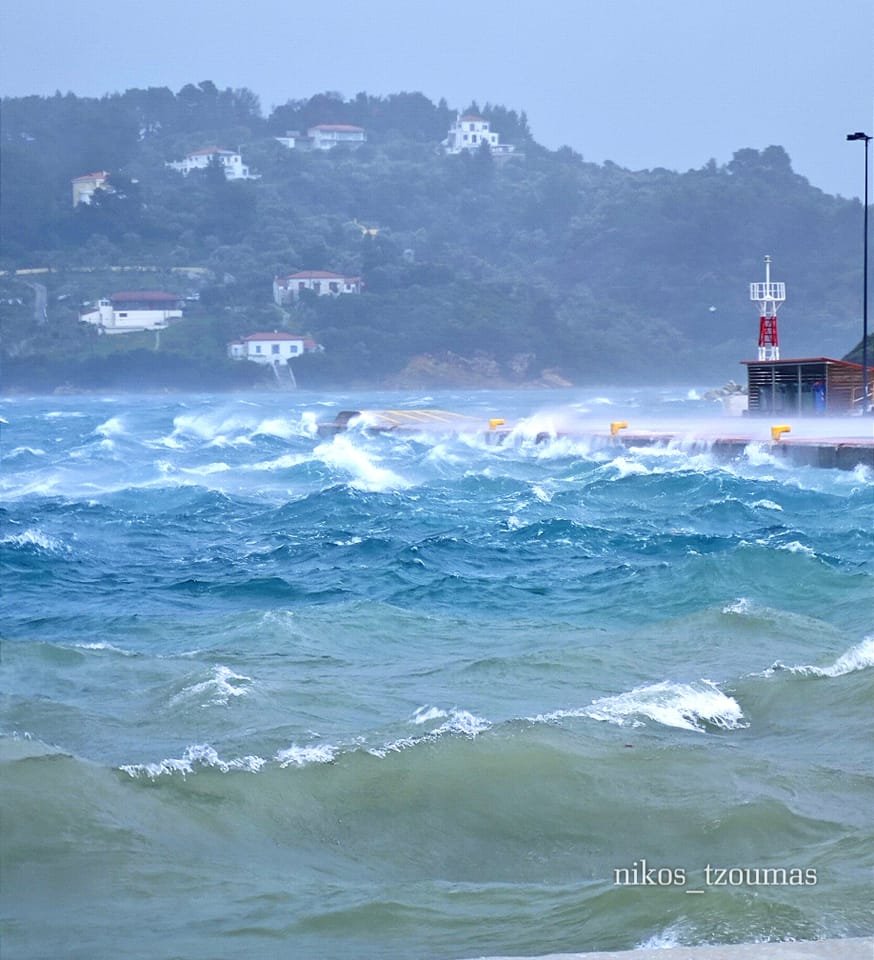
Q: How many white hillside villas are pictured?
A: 7